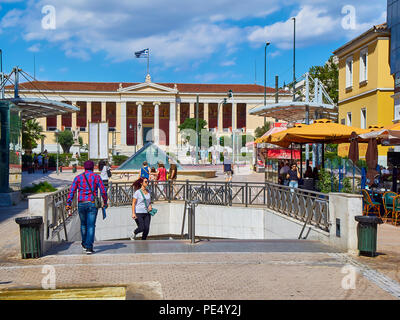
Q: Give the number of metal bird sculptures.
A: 0